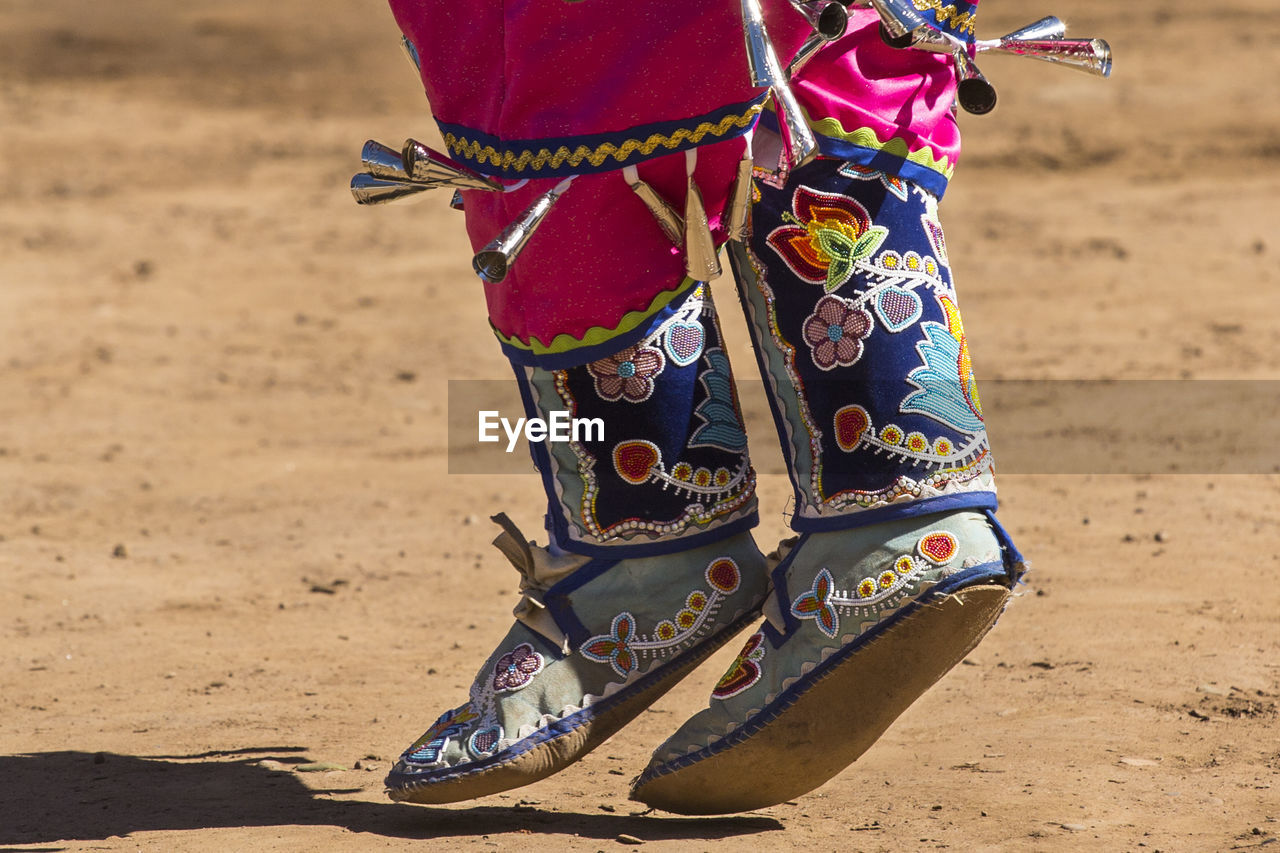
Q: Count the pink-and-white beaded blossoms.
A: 3